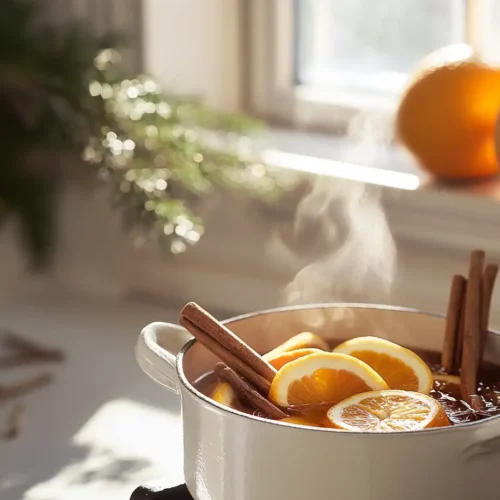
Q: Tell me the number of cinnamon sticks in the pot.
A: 5